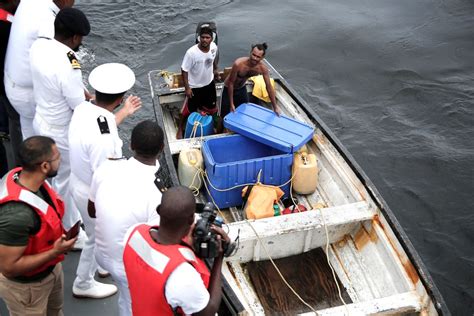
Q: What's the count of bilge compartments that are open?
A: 1